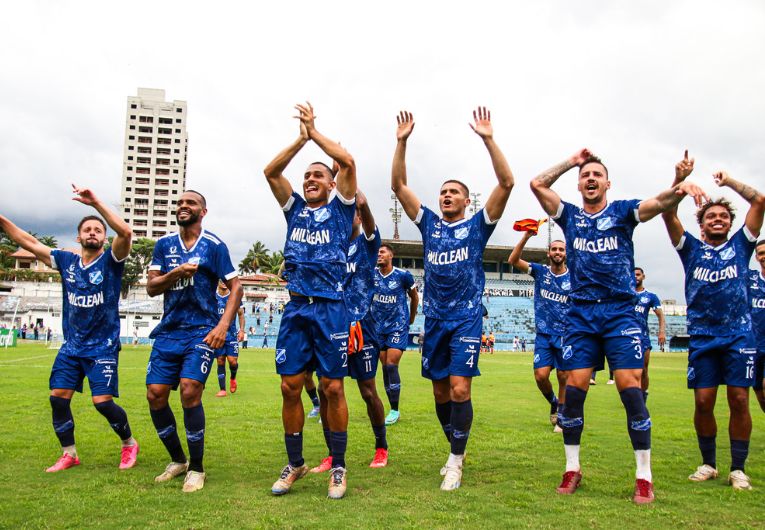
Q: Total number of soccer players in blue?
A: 12